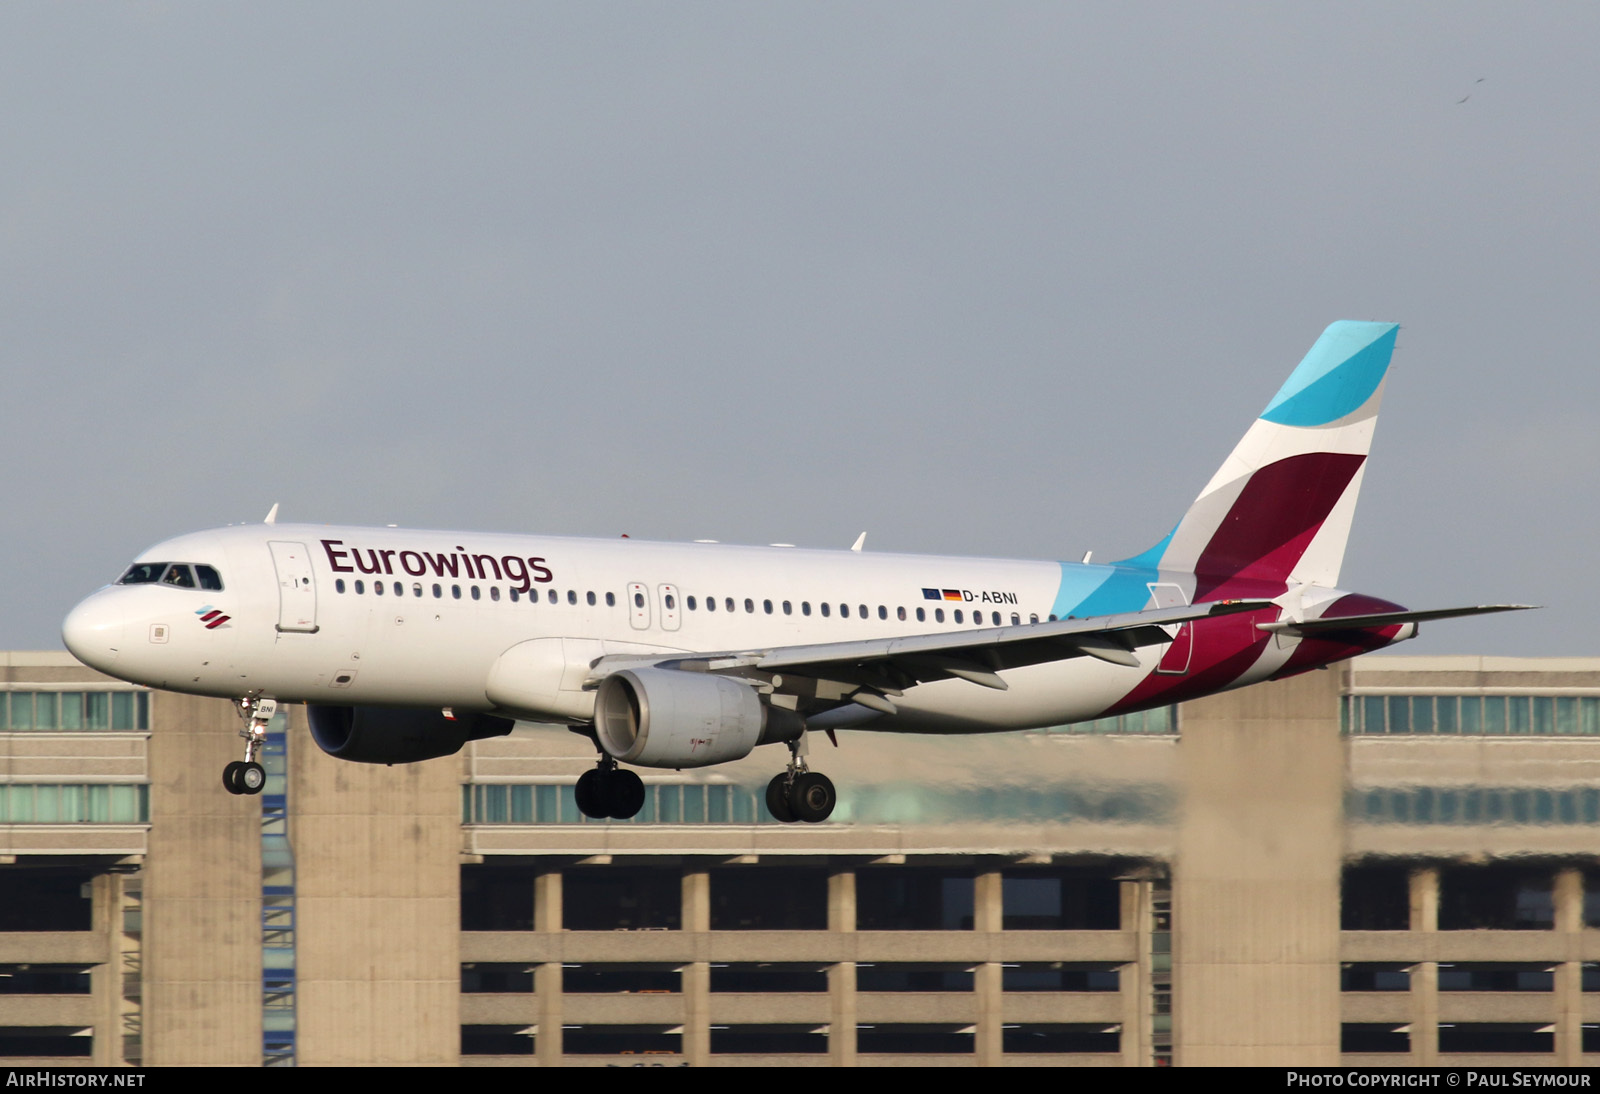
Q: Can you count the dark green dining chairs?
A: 0